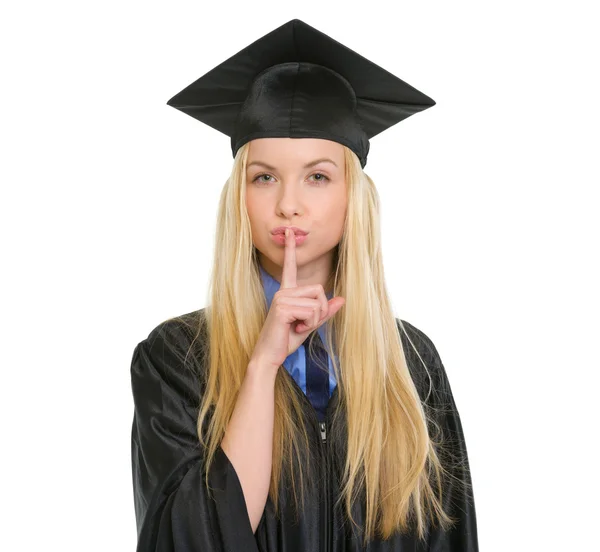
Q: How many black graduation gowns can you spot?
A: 1